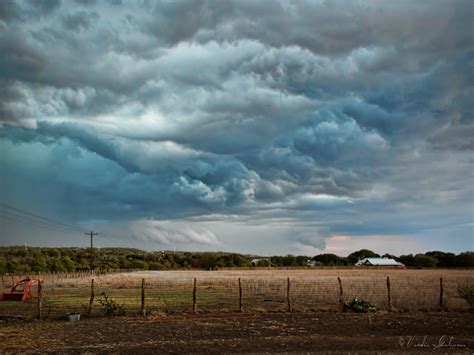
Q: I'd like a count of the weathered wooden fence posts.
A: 9